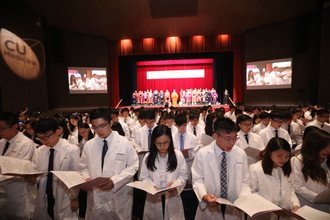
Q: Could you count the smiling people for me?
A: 0